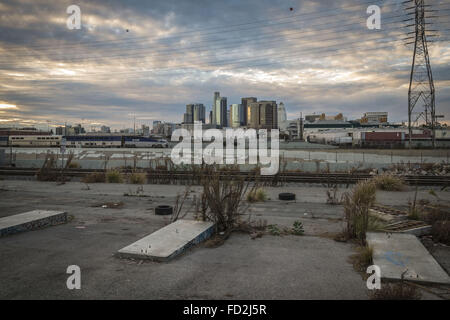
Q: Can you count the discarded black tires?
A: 2